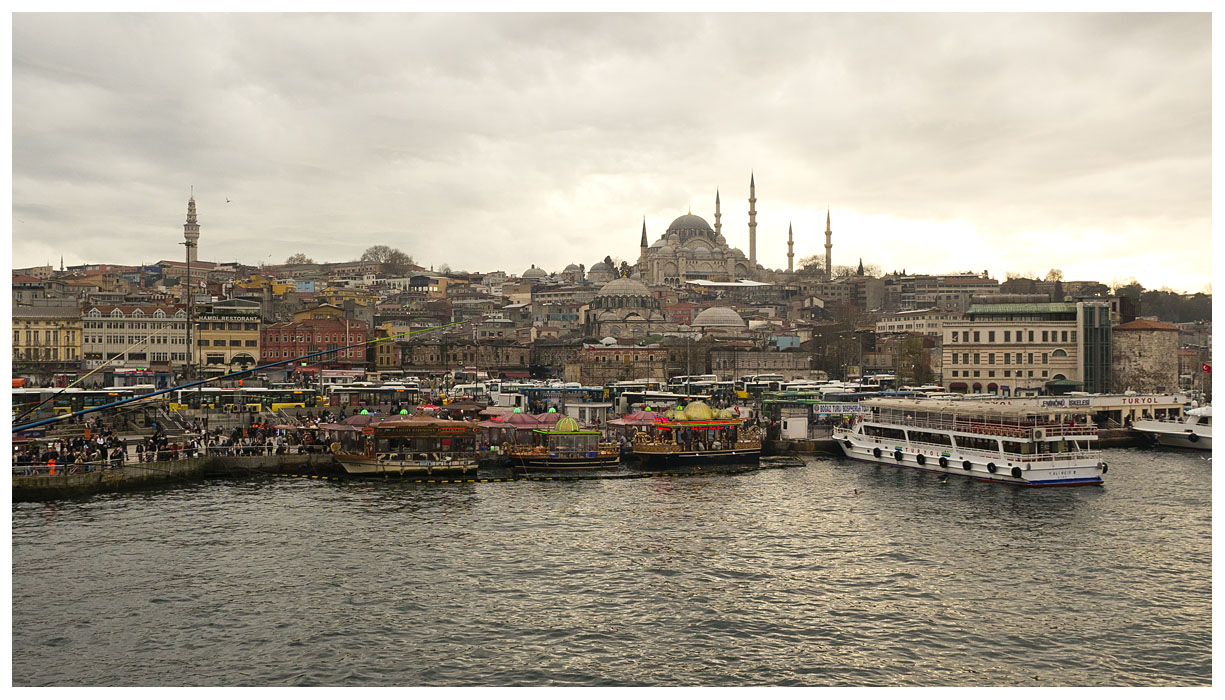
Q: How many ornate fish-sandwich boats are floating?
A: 3